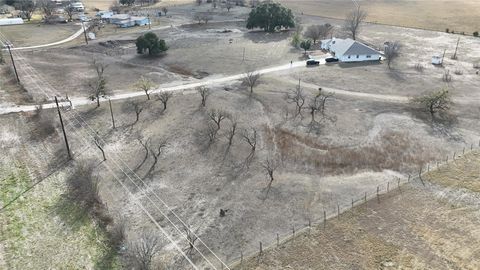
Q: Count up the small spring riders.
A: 0